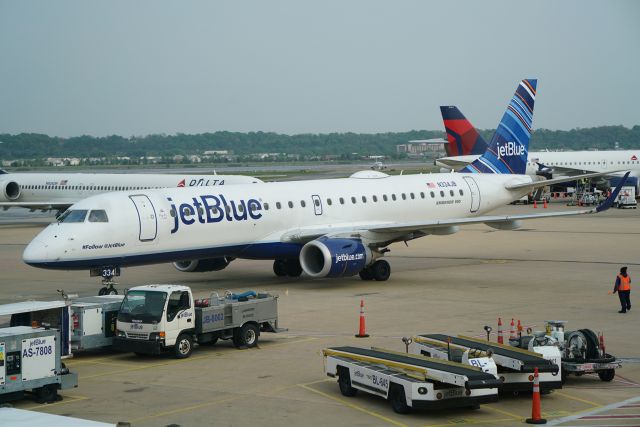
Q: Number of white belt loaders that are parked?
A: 2